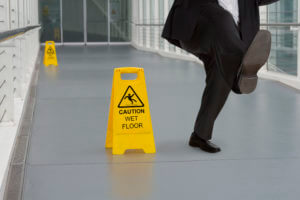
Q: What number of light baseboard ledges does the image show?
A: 2